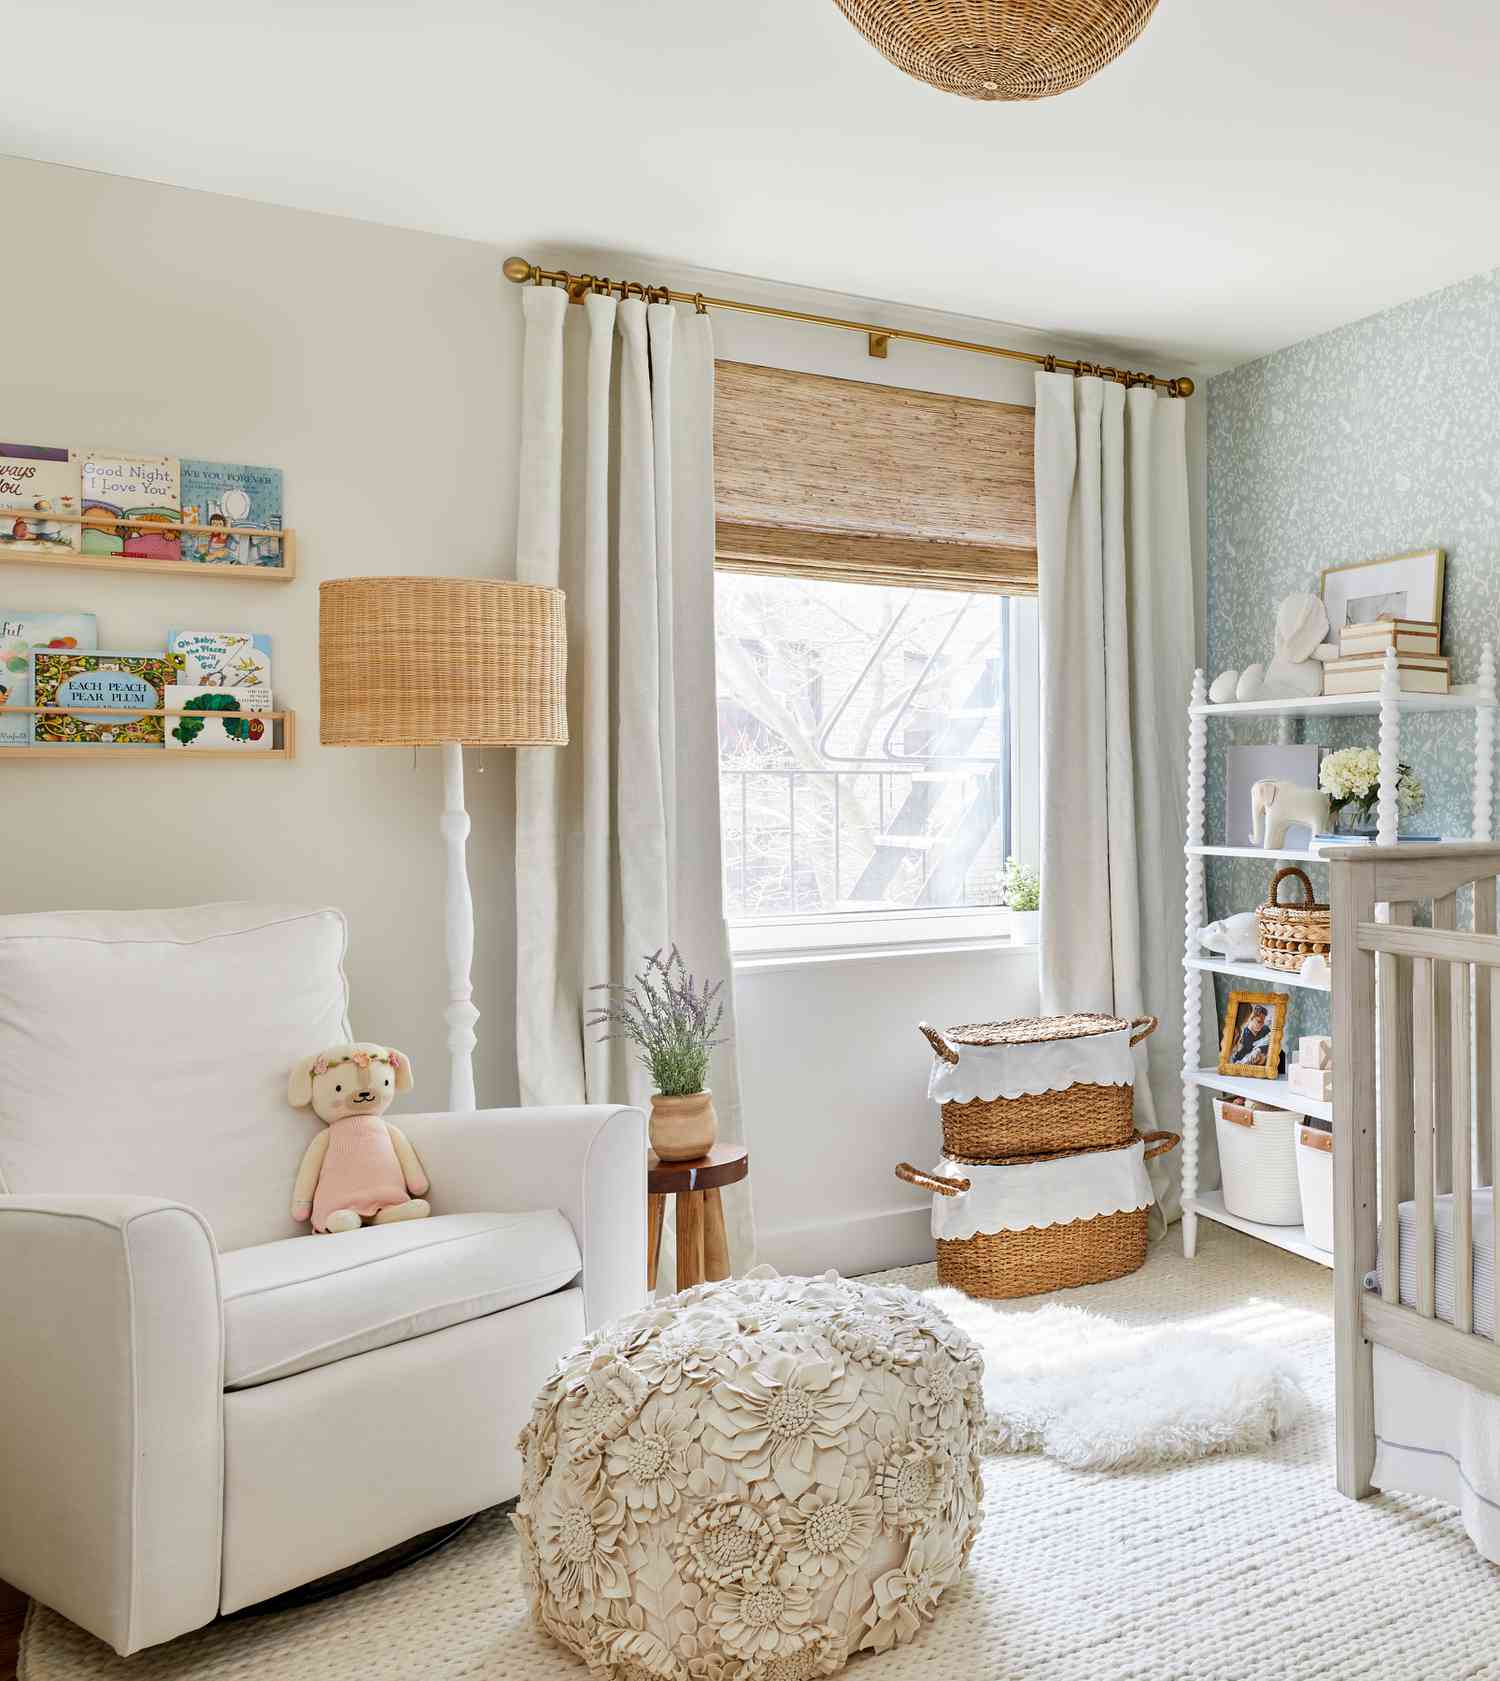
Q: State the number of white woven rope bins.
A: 2